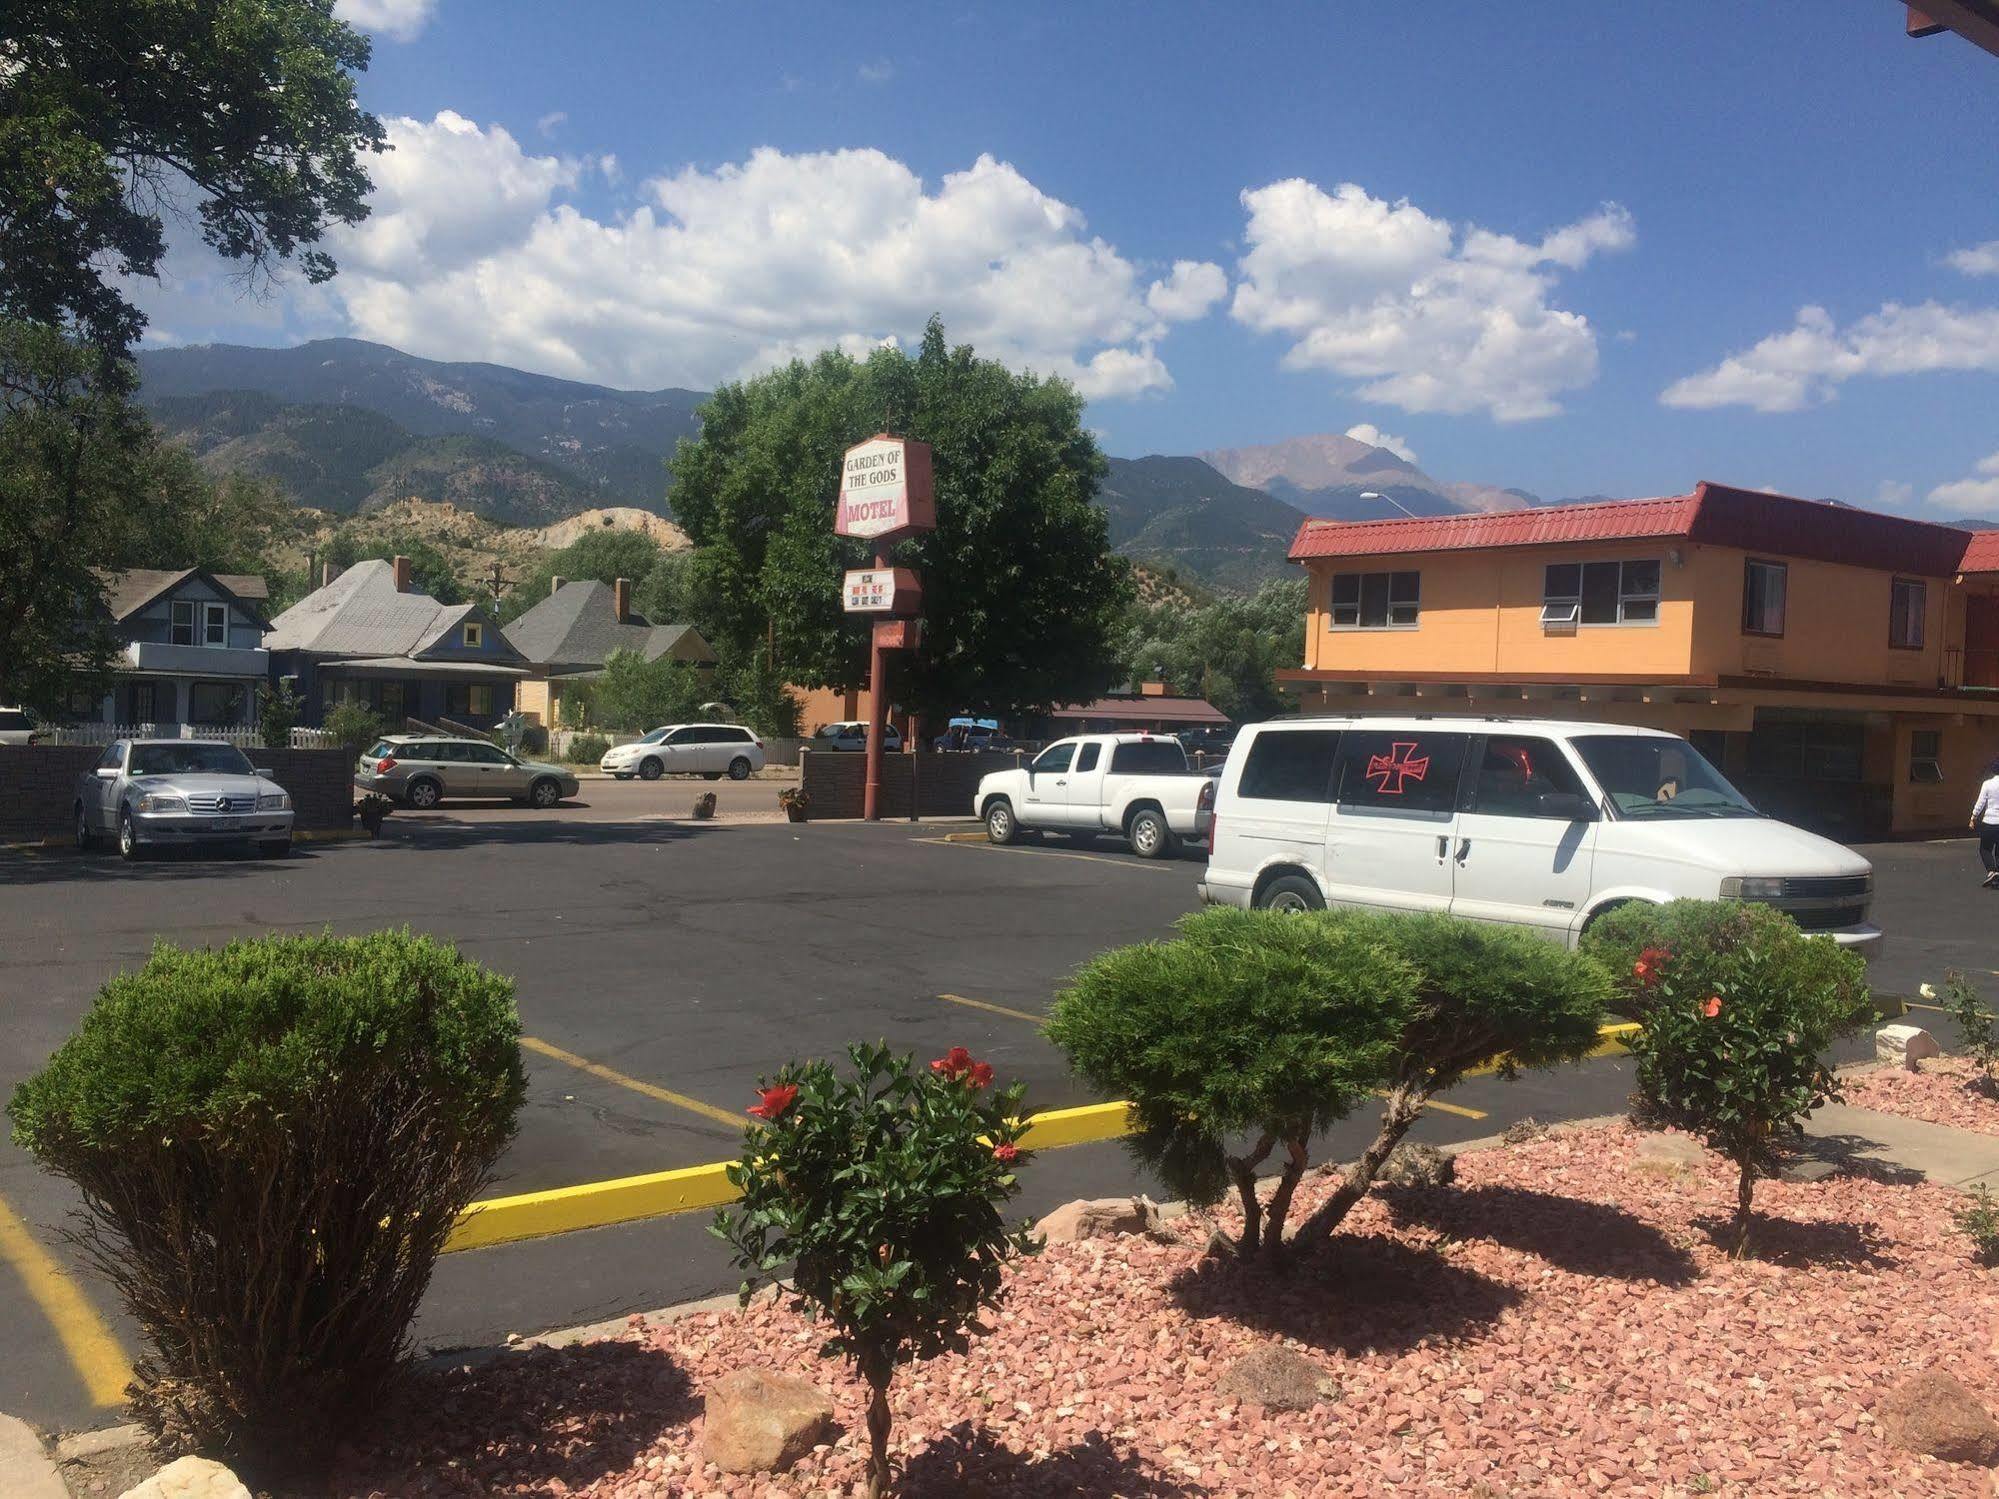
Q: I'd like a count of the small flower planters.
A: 2